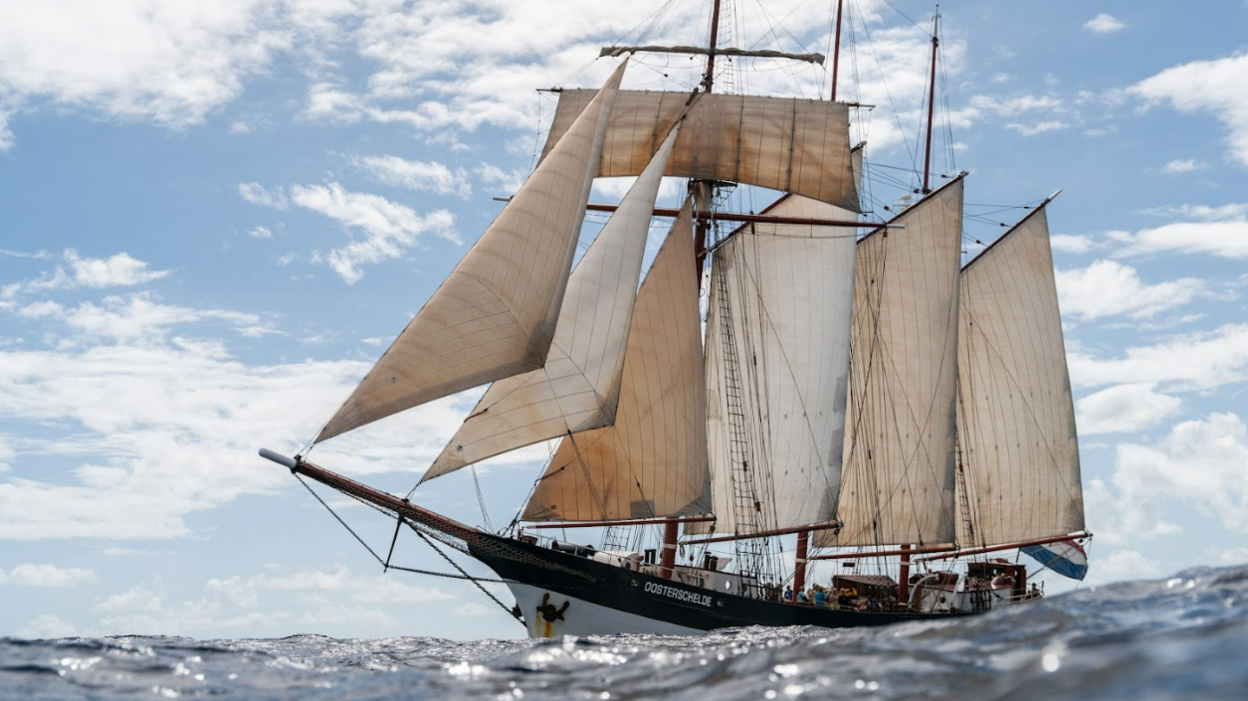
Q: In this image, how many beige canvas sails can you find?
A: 7